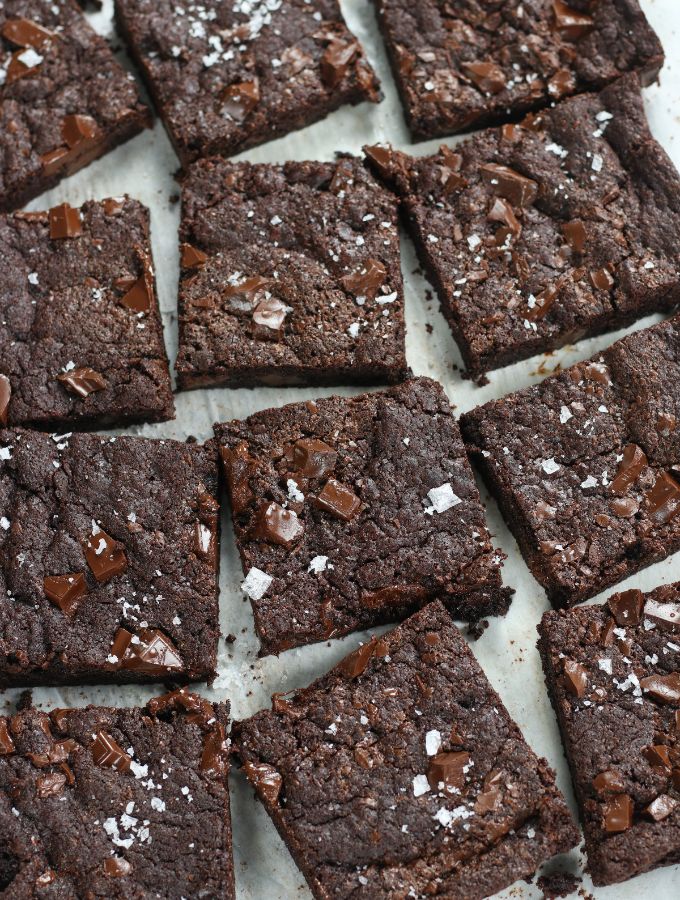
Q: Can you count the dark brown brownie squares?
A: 12